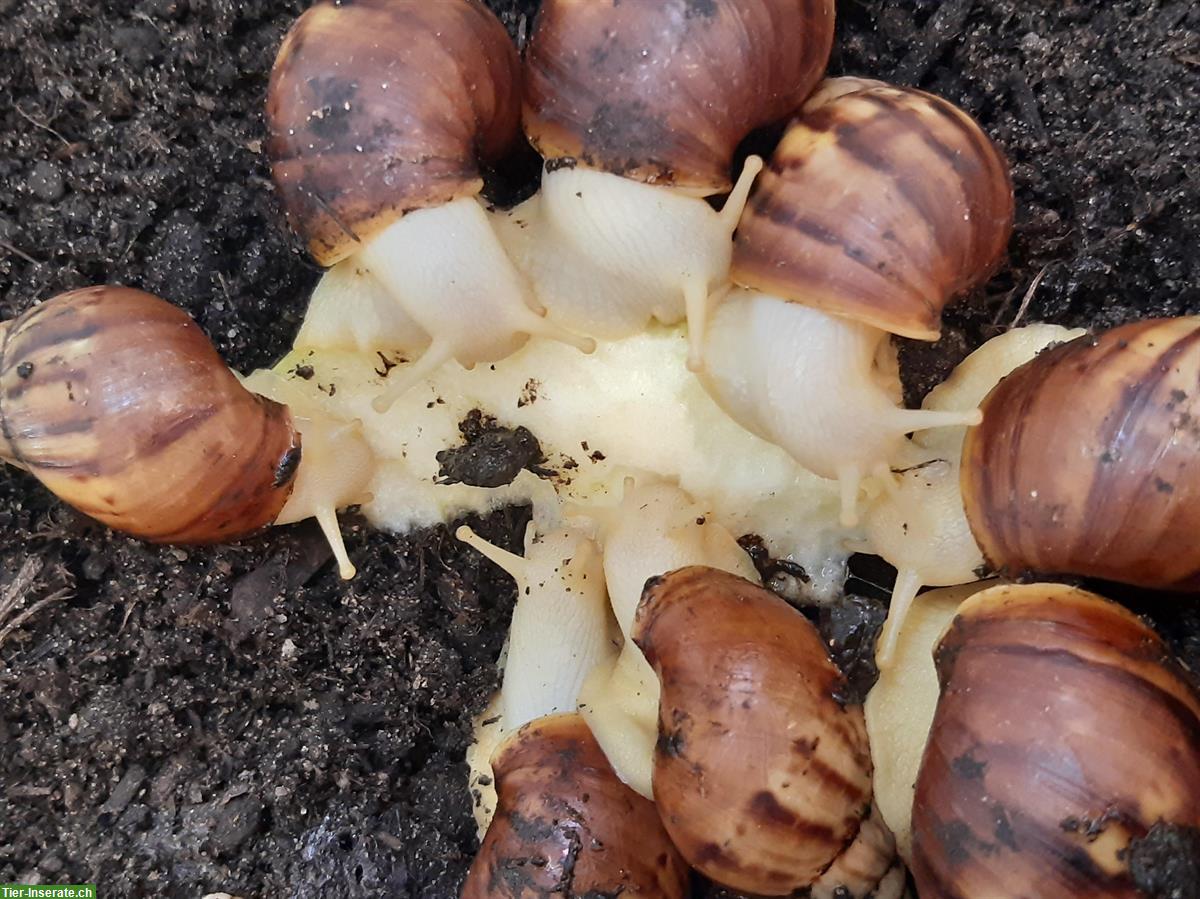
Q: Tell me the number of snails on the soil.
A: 8